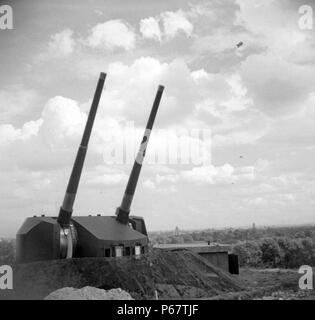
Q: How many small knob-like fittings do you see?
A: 4